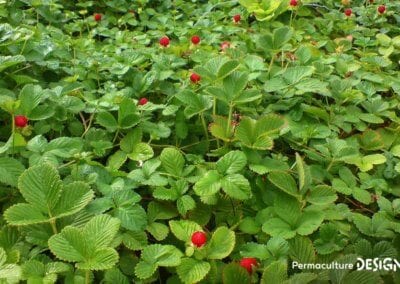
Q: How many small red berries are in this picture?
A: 13